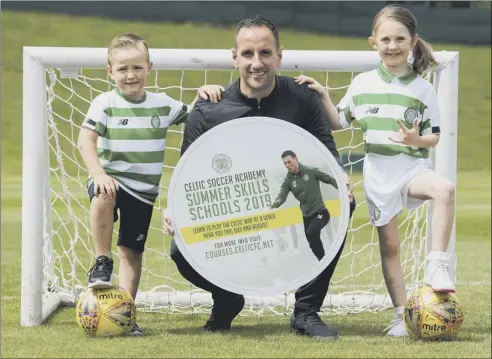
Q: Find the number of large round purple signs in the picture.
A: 0